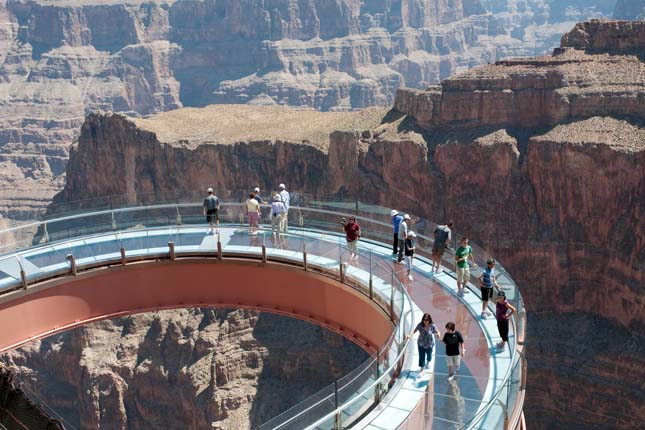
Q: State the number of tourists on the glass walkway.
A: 15